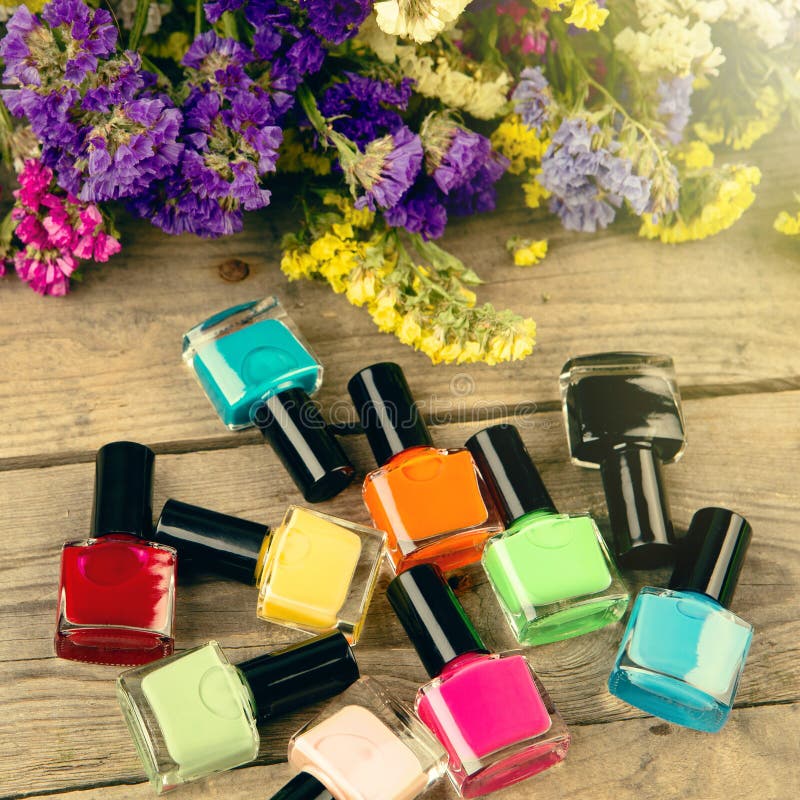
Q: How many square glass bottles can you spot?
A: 10